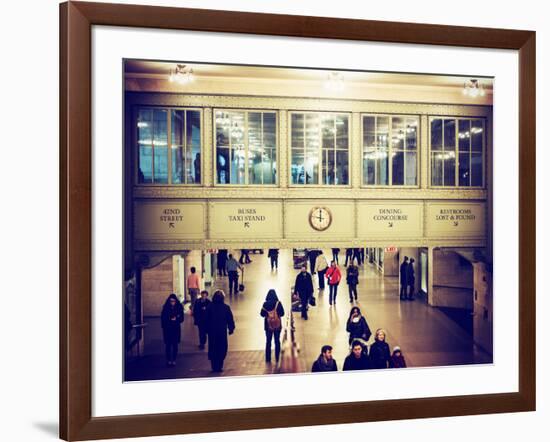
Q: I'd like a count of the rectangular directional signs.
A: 4